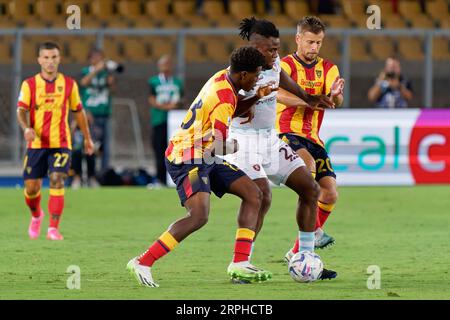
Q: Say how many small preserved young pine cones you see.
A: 0